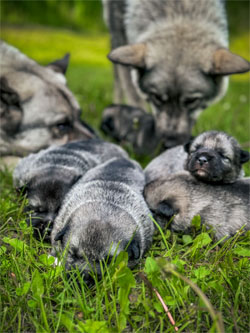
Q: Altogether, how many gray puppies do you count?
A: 5